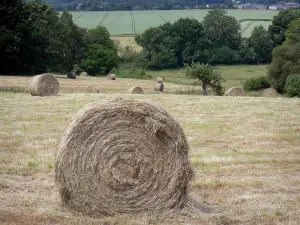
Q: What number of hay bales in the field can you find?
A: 11